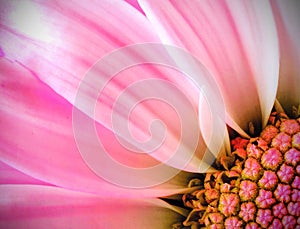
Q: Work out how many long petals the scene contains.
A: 5